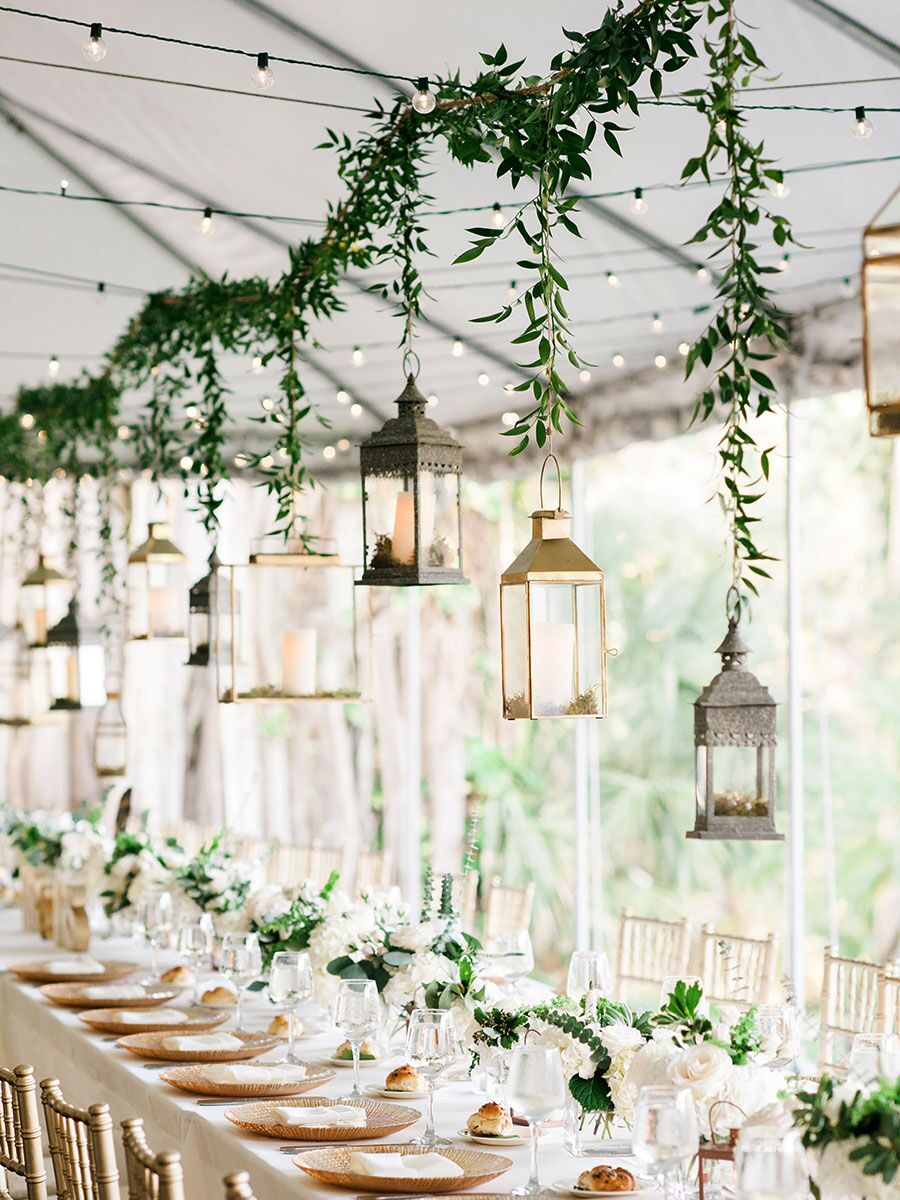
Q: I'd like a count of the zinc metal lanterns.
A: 4